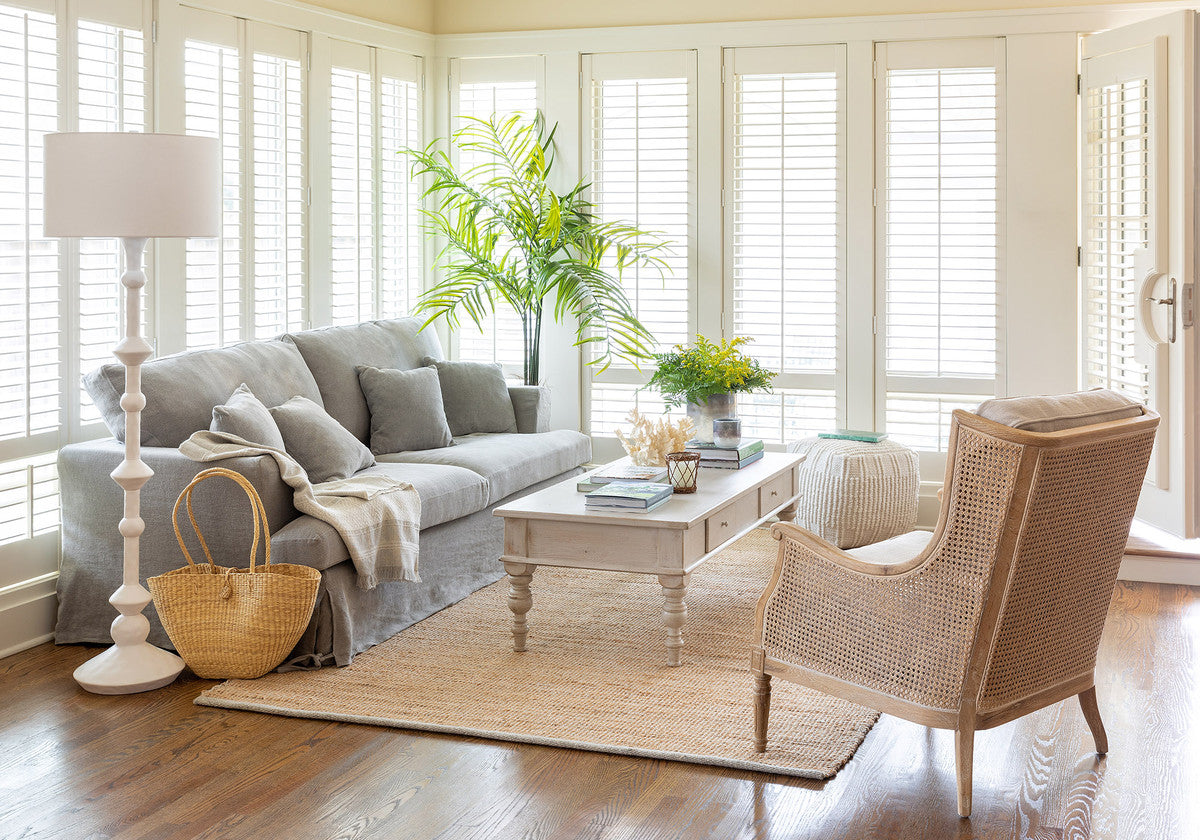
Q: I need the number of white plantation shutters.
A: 11